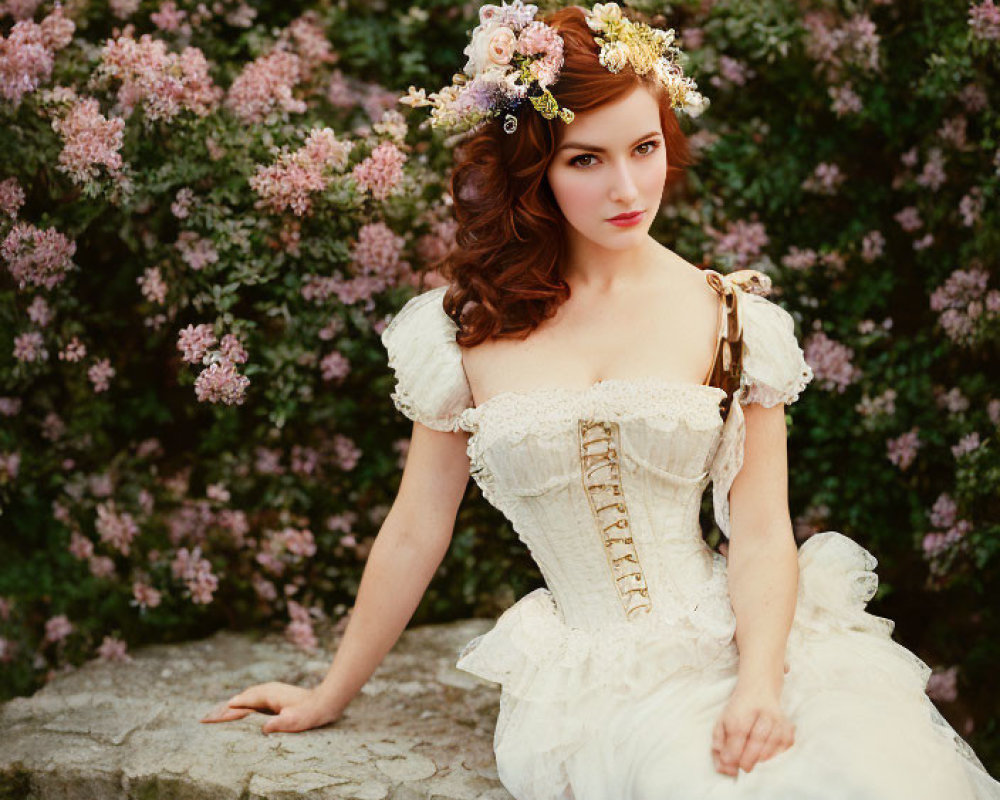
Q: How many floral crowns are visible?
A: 1